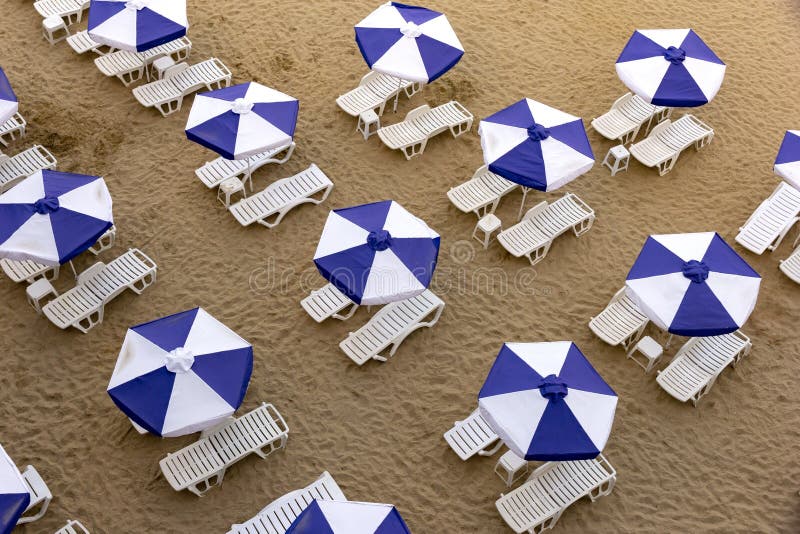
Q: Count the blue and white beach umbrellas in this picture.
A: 14